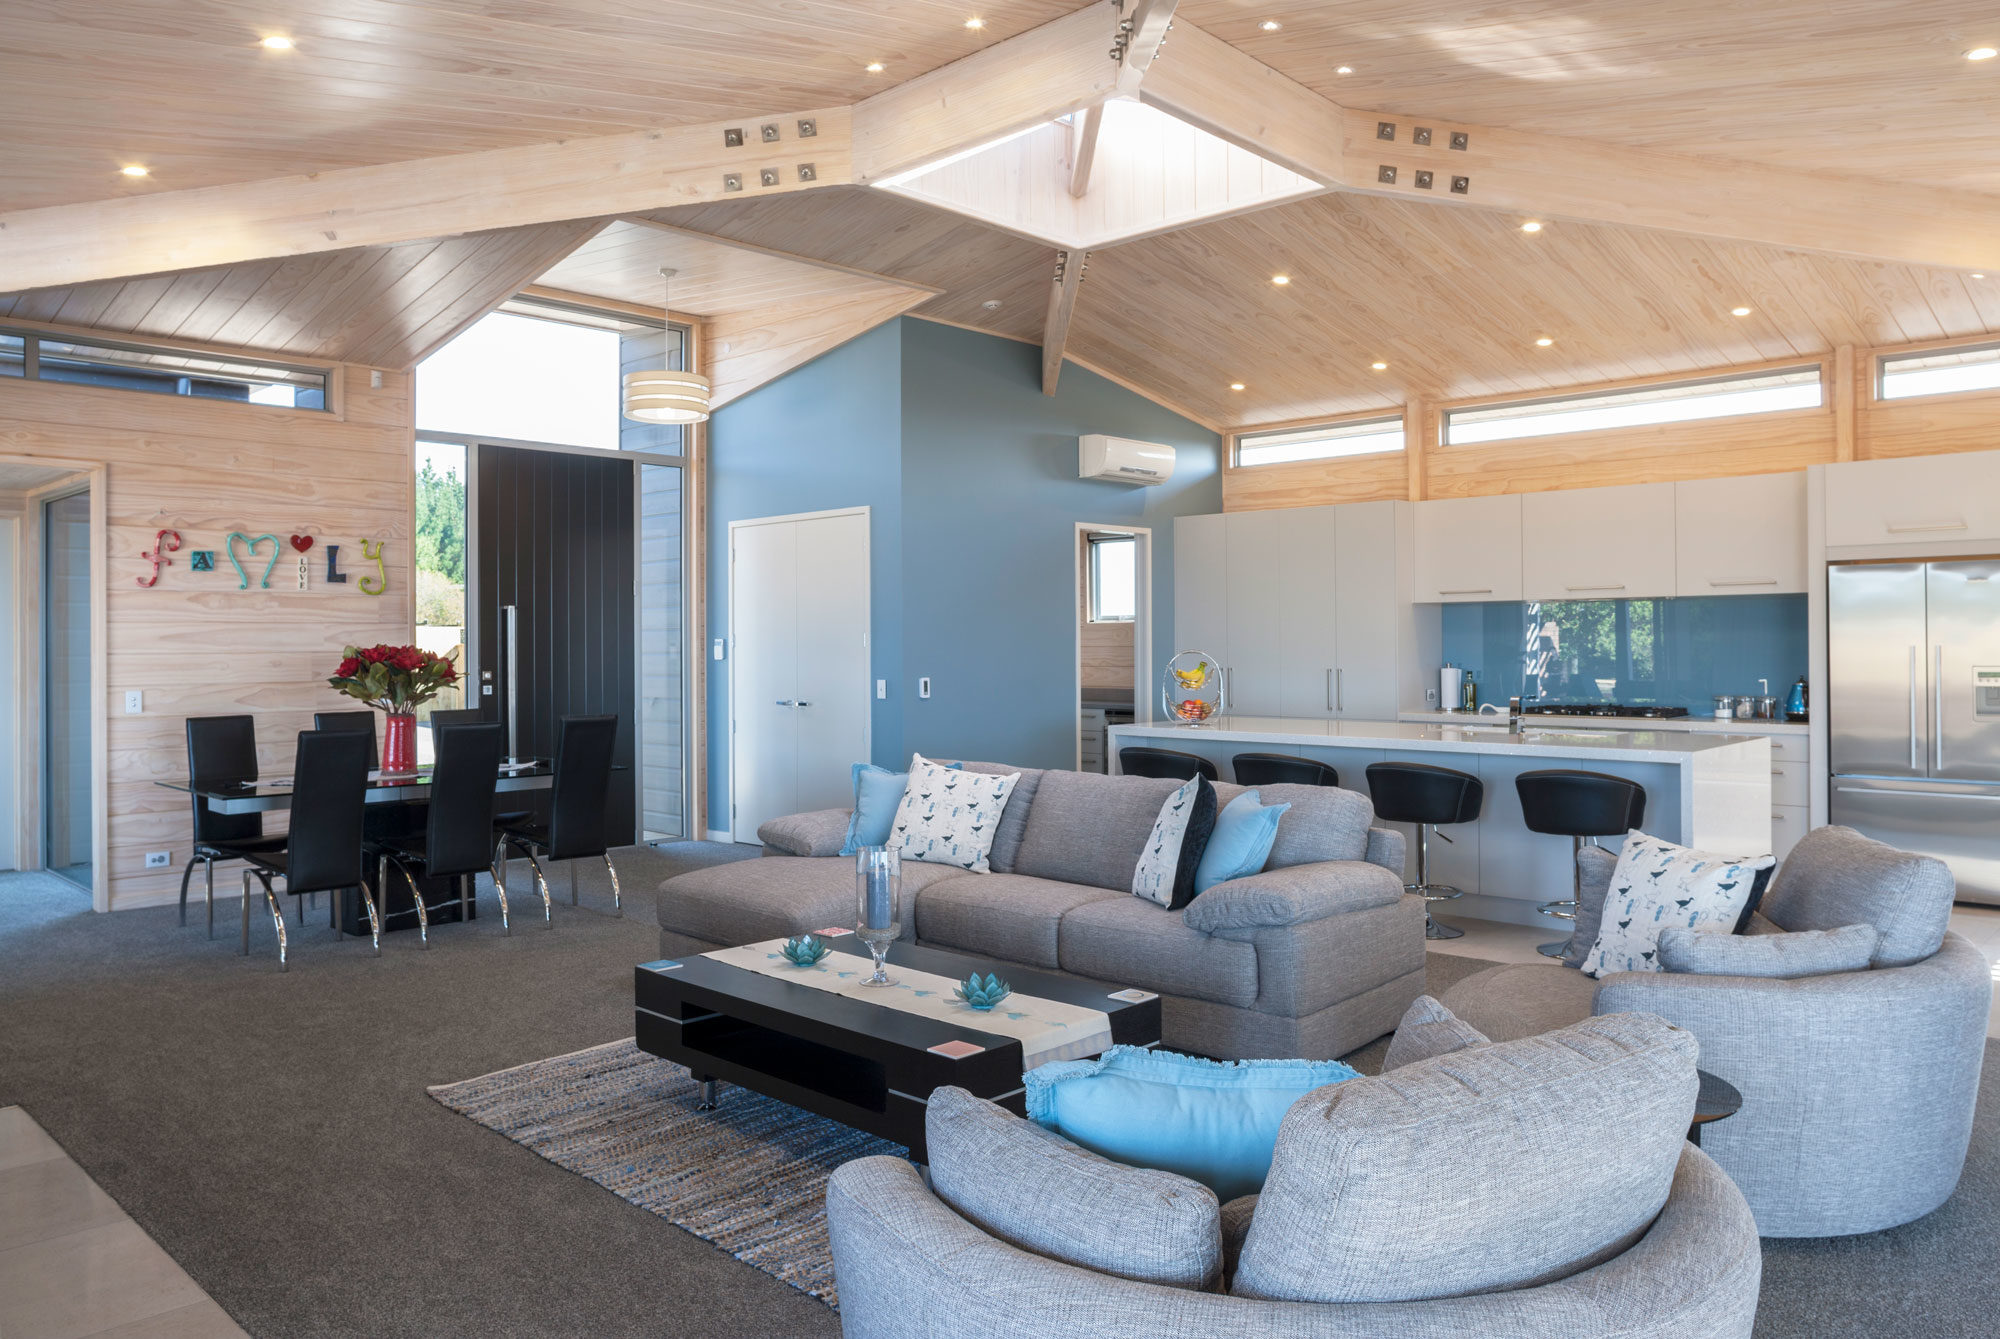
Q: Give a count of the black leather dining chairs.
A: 6